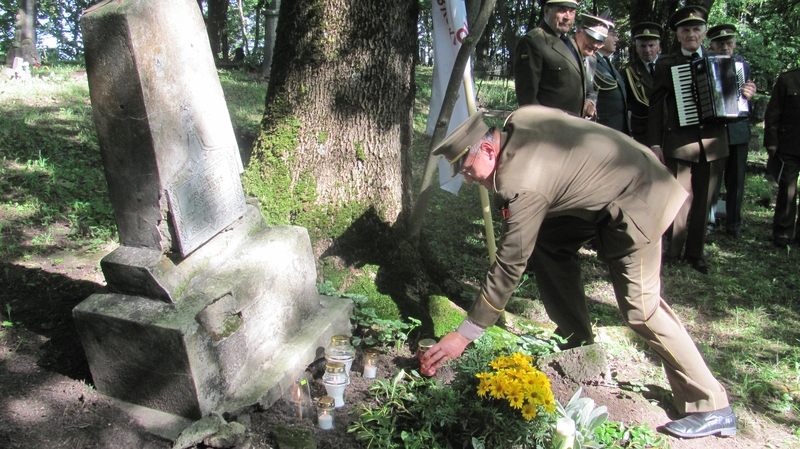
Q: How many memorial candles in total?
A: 6